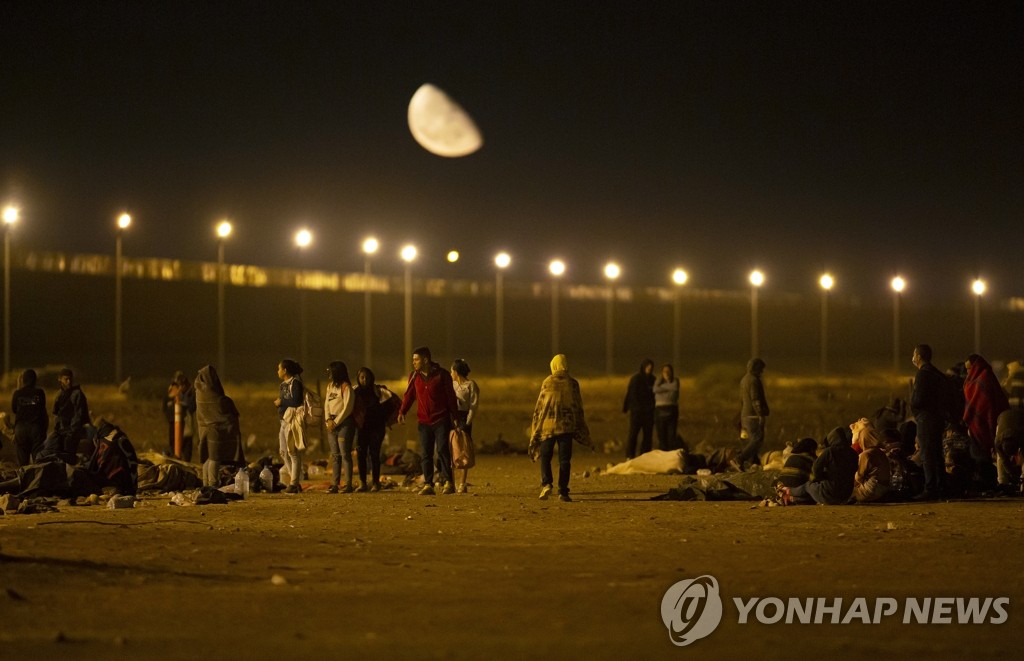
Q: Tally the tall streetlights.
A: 15